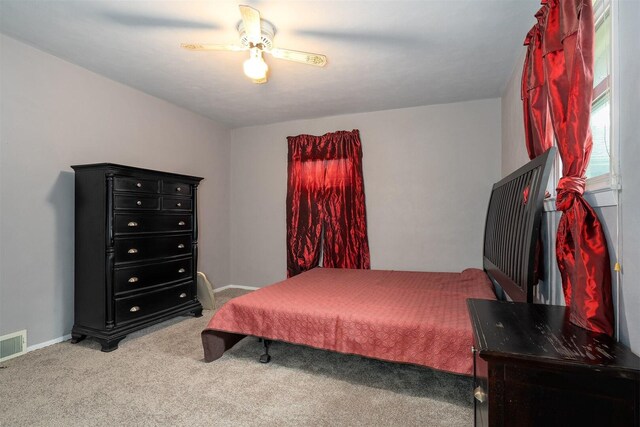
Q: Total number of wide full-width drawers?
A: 4